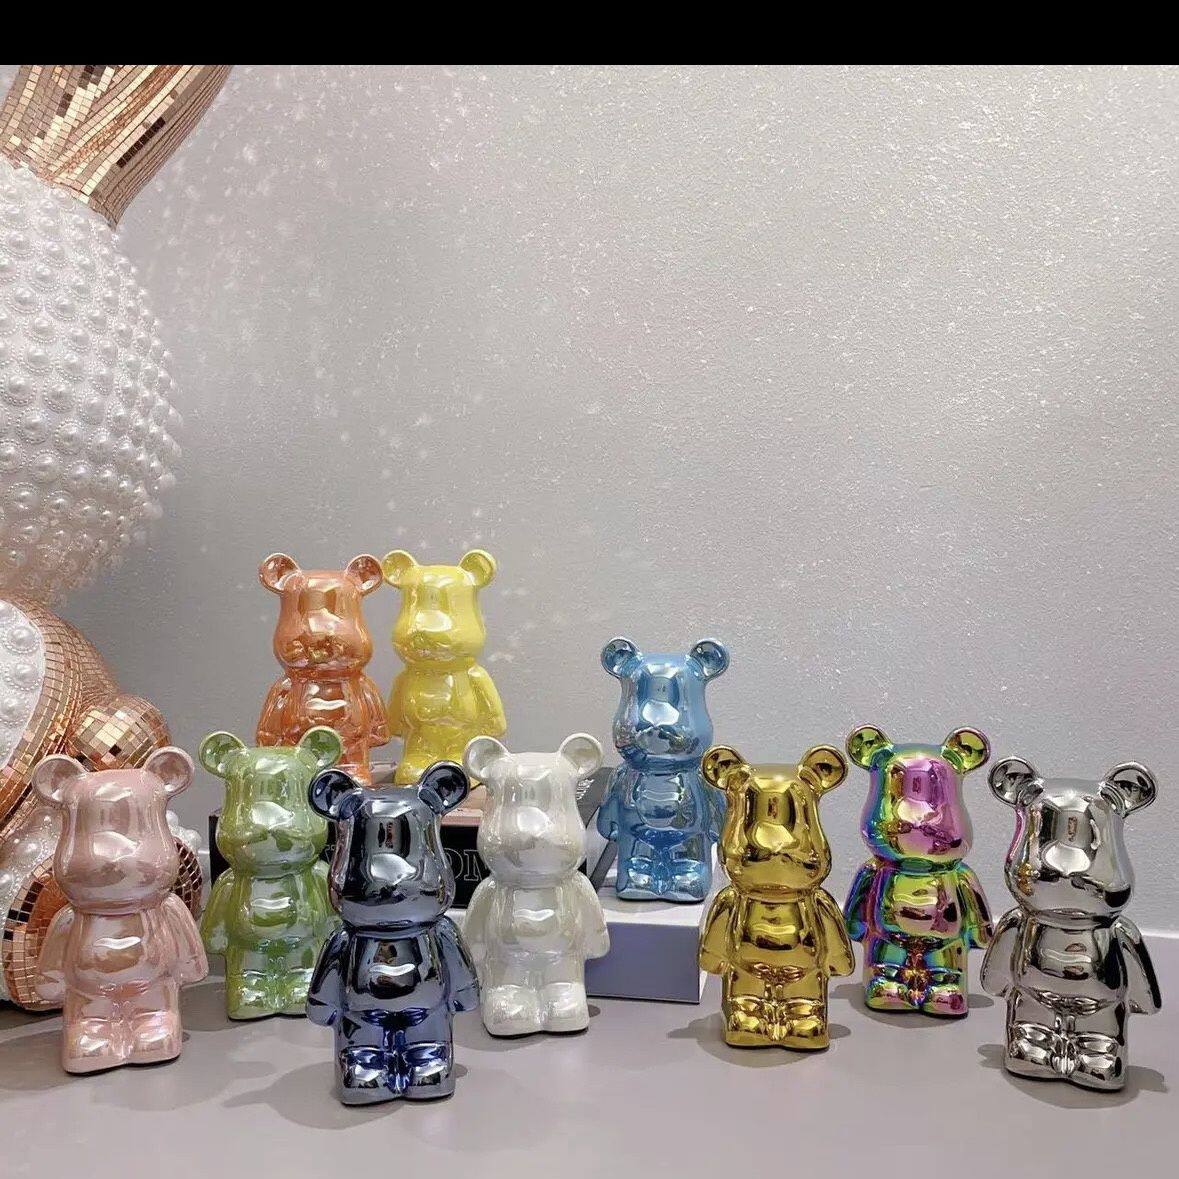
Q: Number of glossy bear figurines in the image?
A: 10